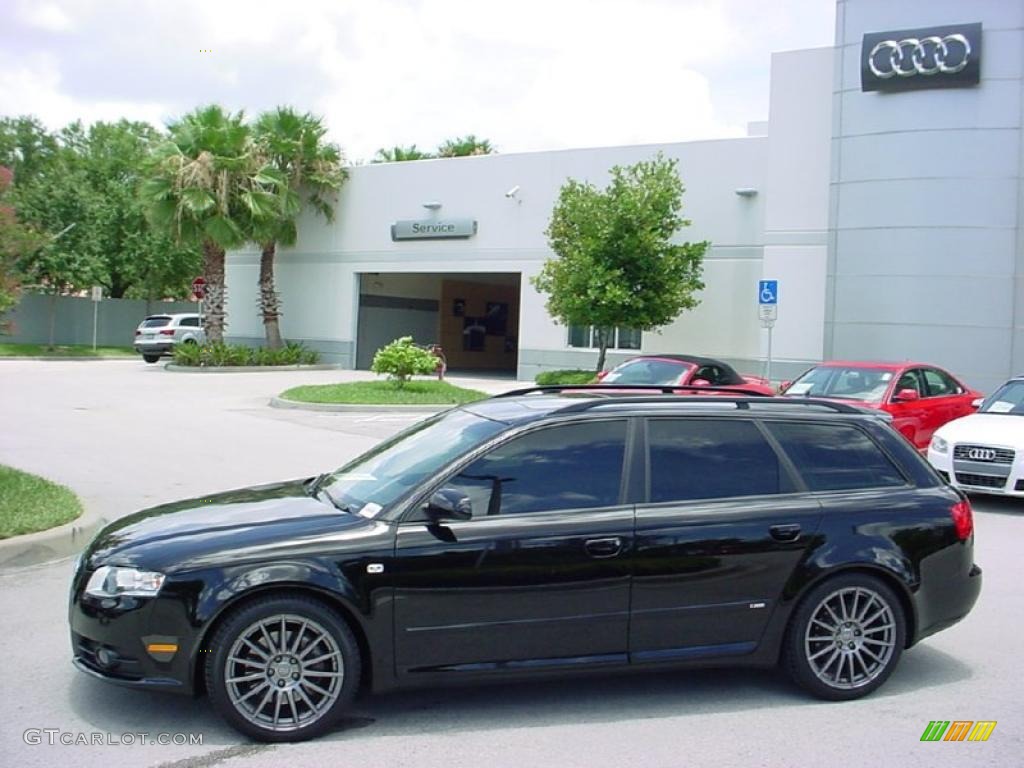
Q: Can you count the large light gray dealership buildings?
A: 1